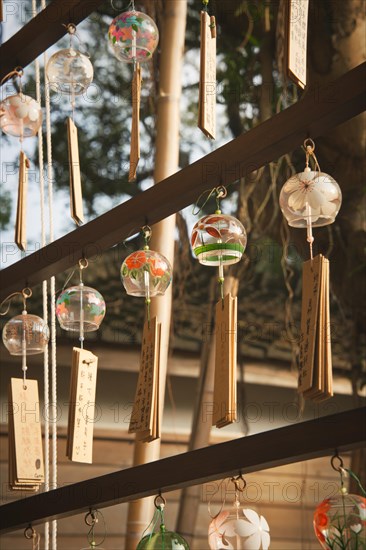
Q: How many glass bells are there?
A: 11